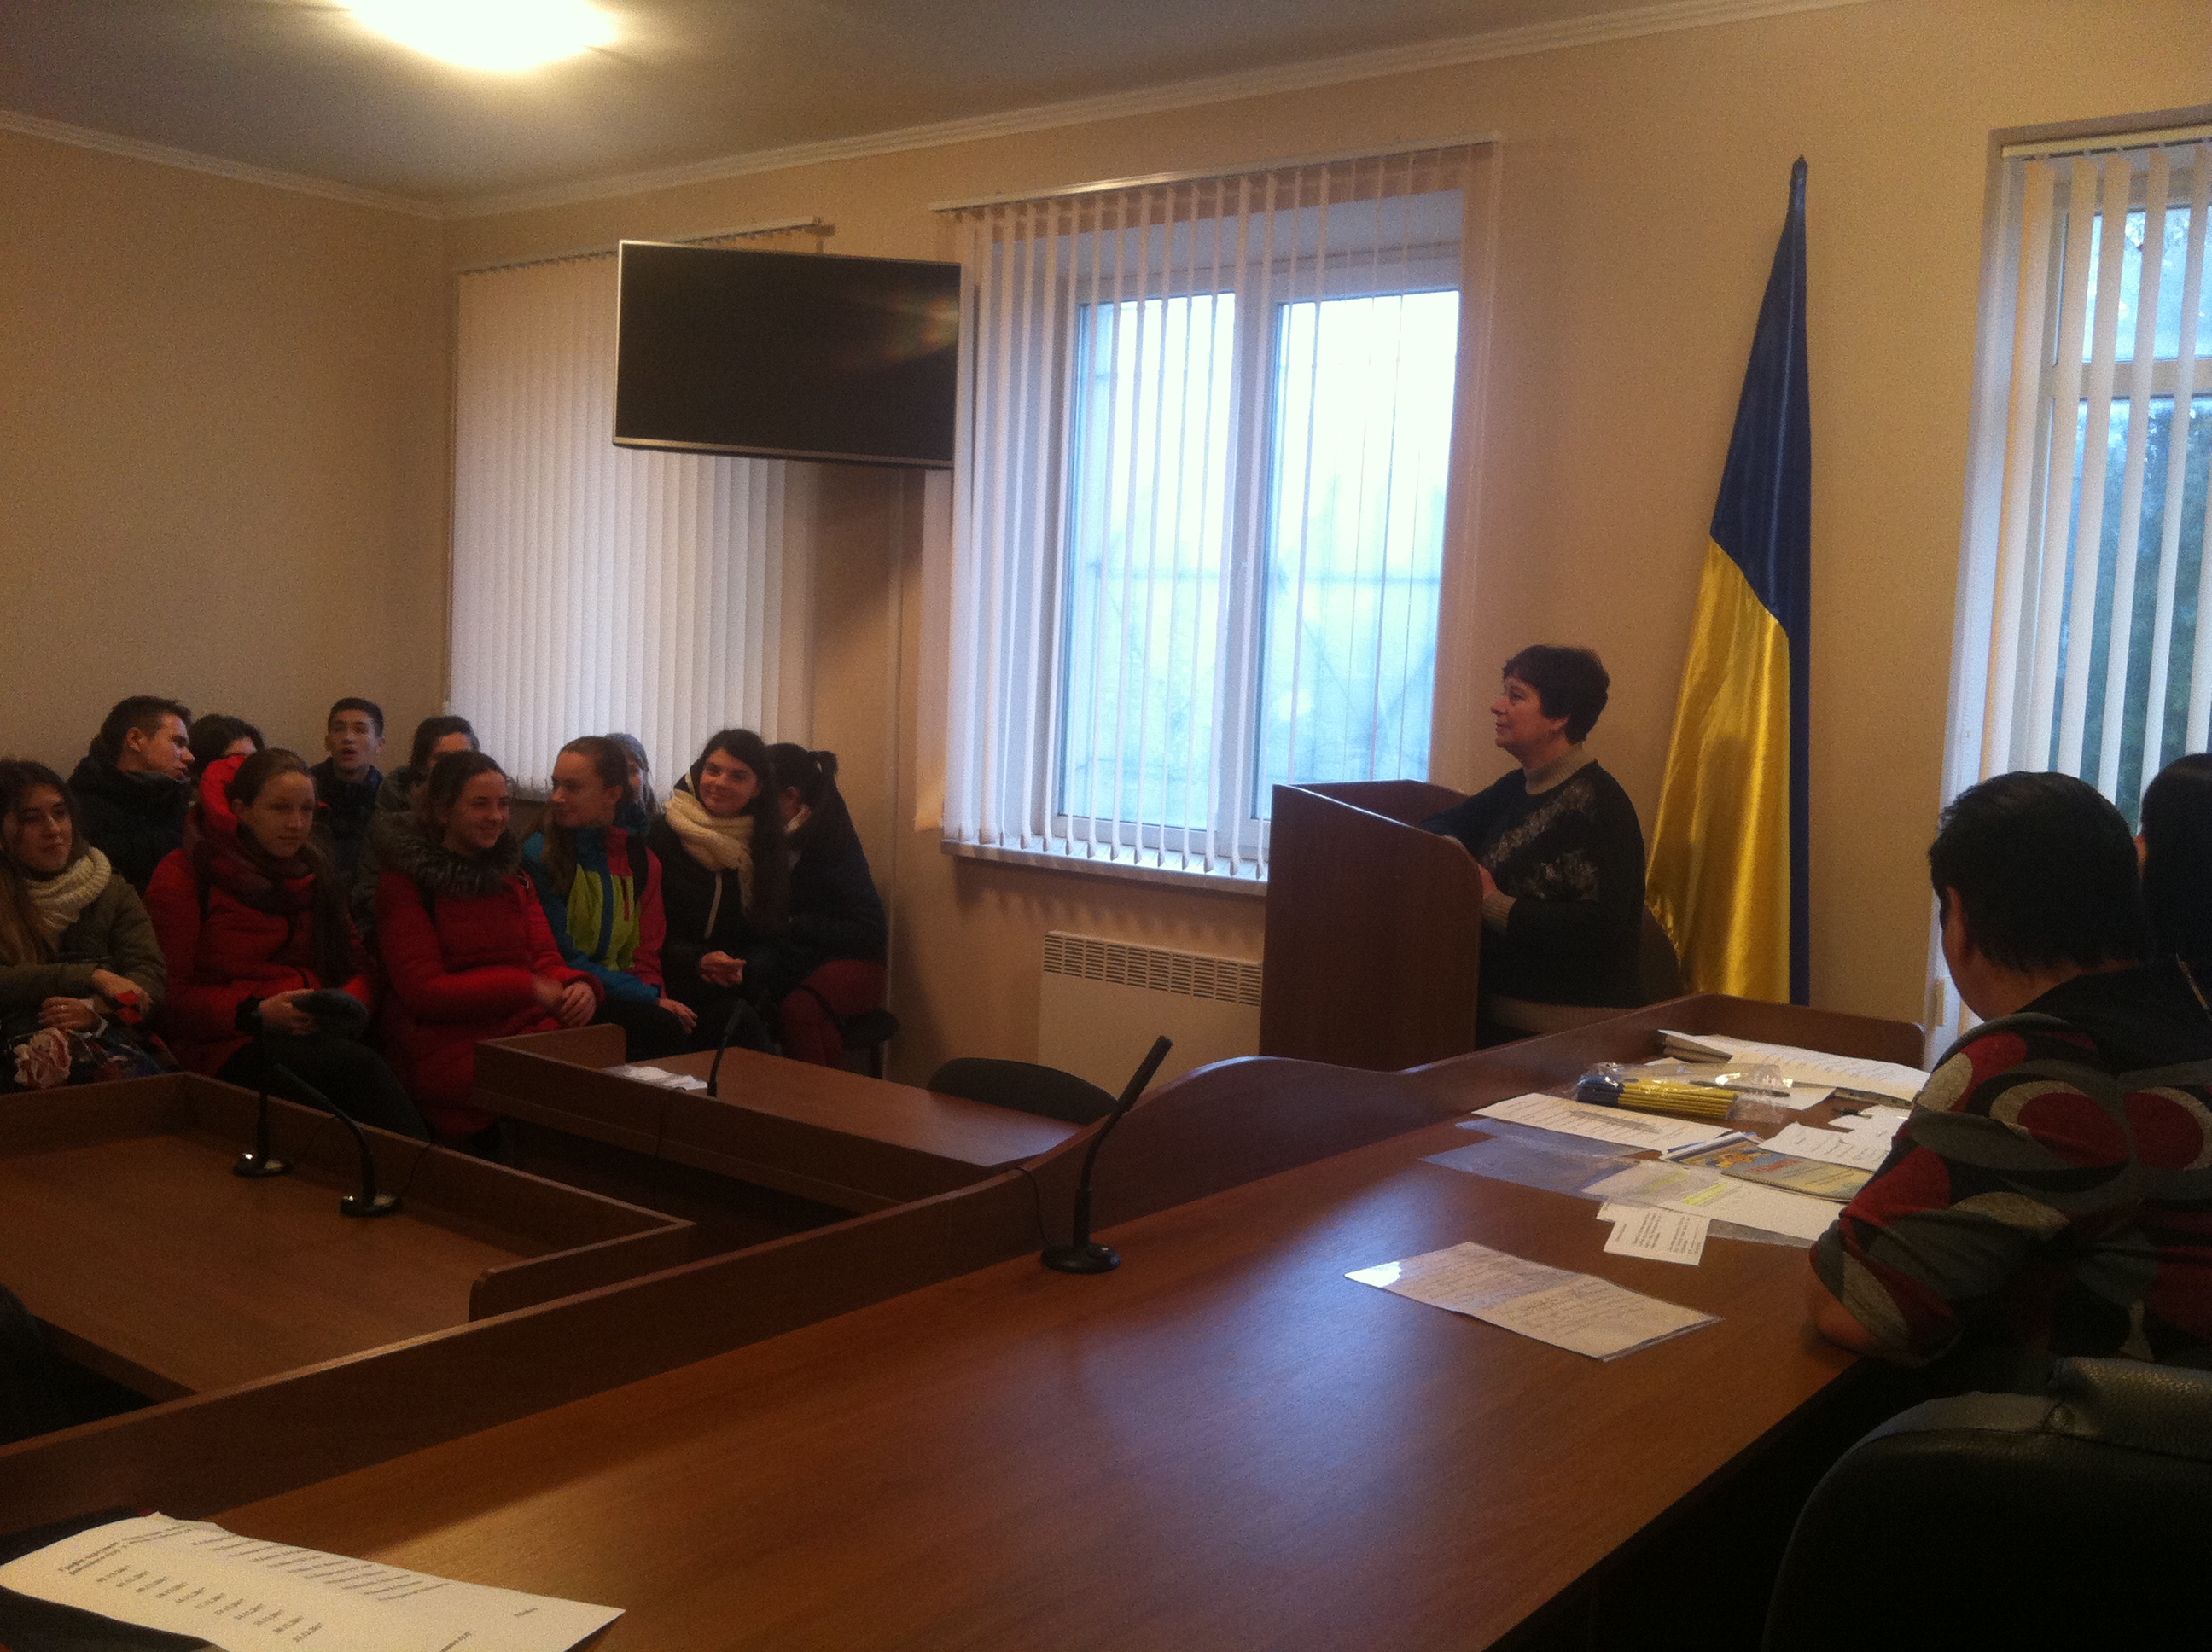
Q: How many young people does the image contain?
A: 11